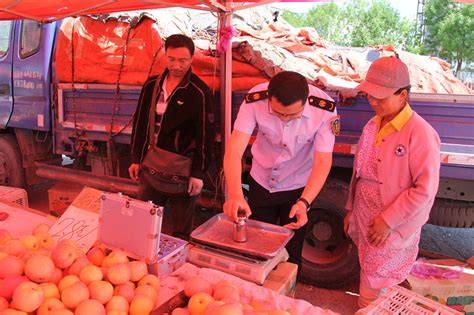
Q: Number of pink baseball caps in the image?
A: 1